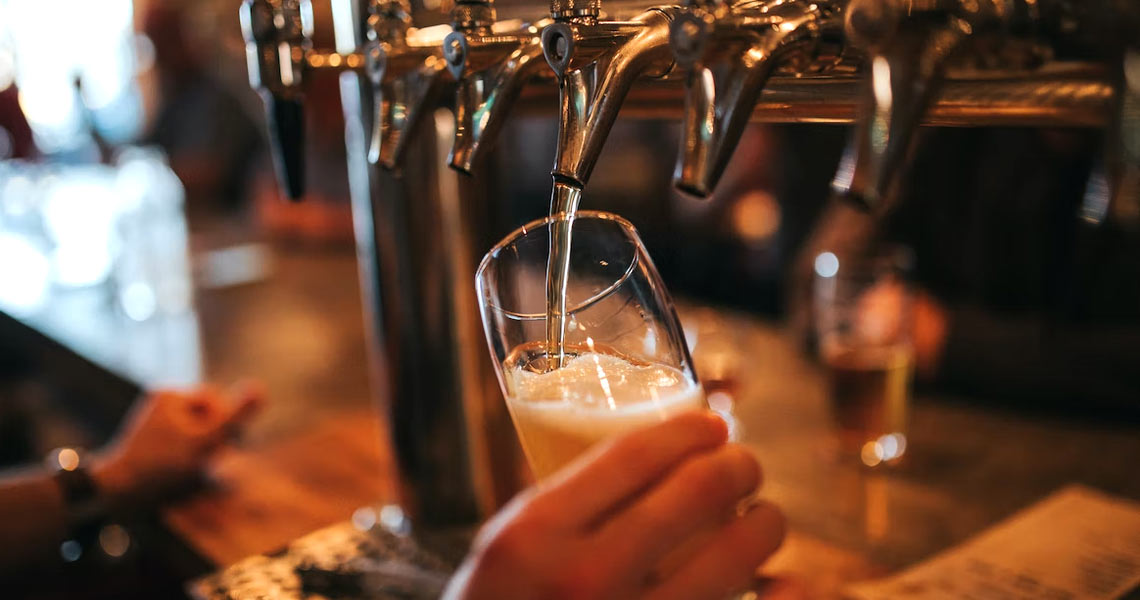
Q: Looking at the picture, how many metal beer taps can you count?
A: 7